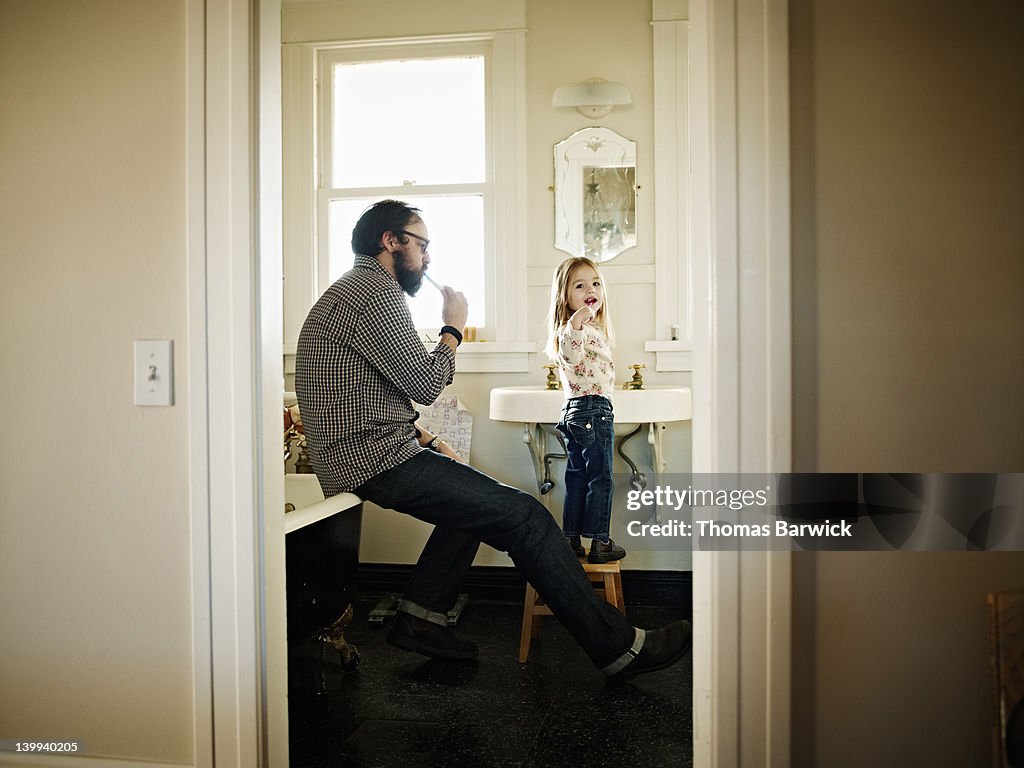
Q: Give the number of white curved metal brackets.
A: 2